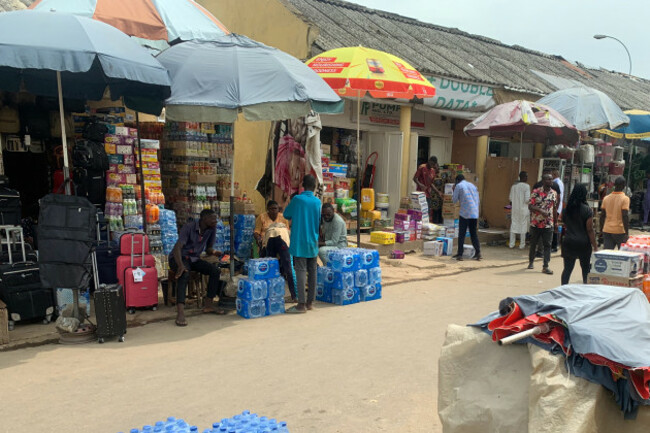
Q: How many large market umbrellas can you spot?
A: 7